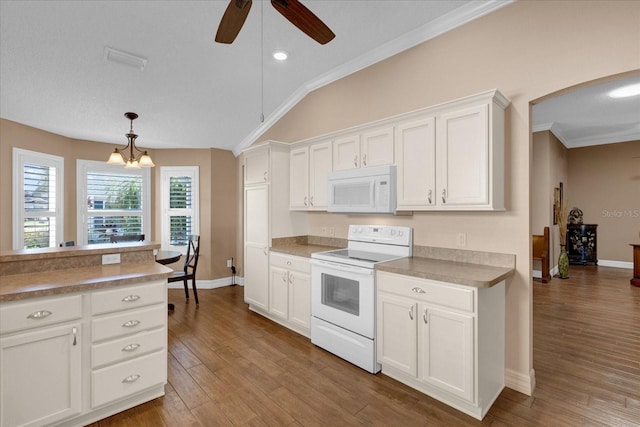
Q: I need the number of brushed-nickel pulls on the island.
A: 6